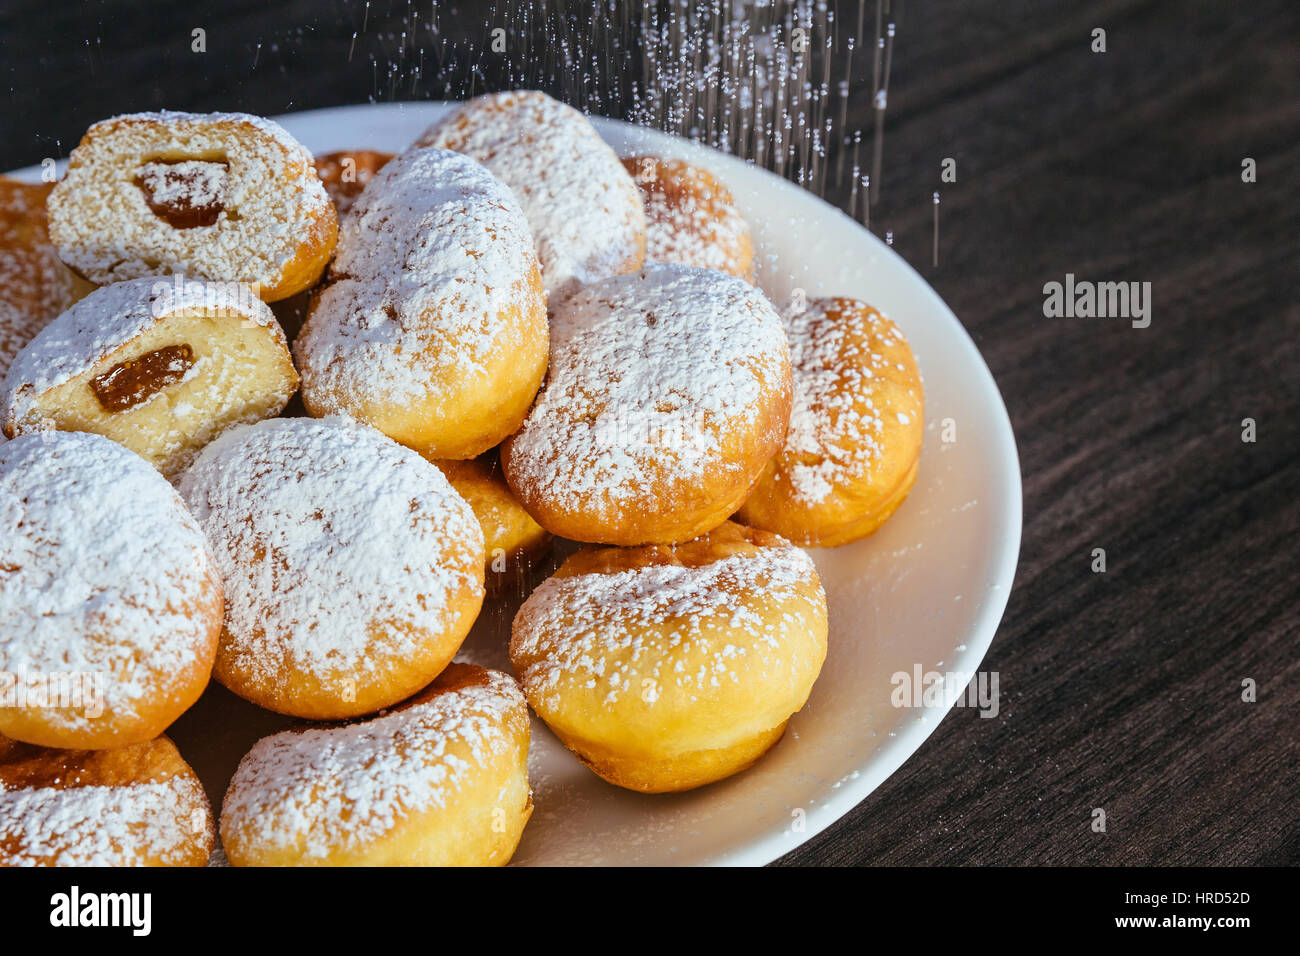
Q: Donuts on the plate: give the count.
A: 15